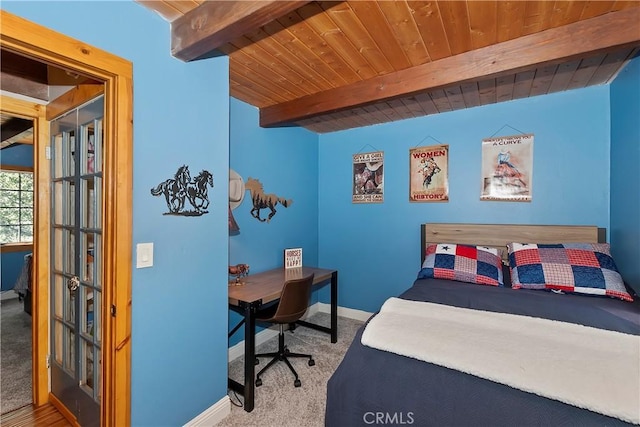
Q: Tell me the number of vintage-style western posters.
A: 3